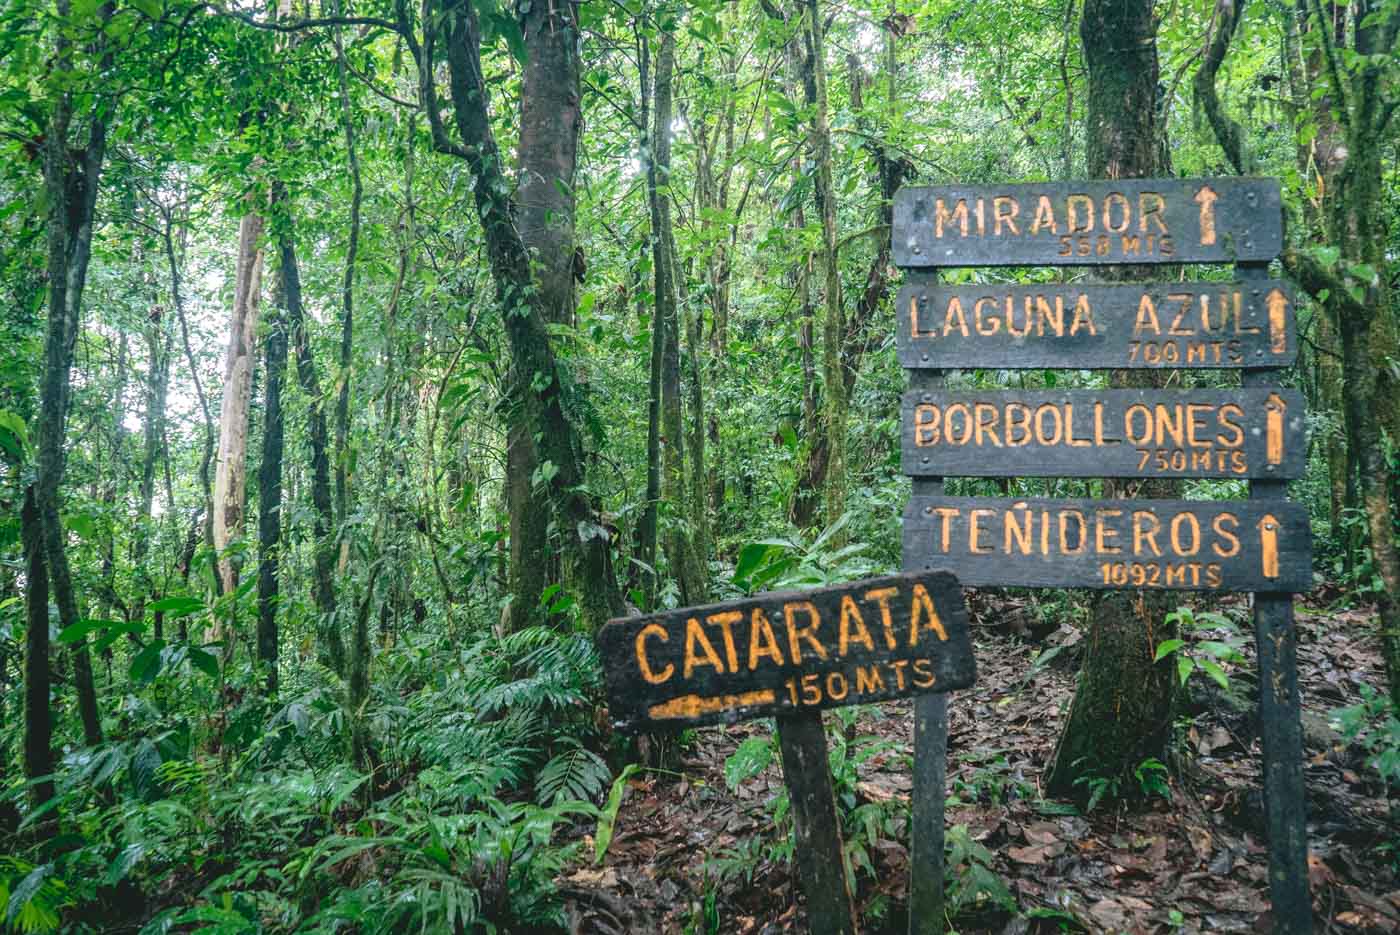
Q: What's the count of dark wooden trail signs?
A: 5